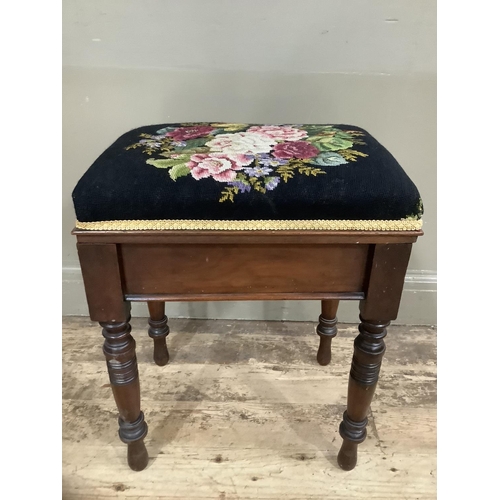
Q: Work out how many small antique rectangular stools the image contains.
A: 1